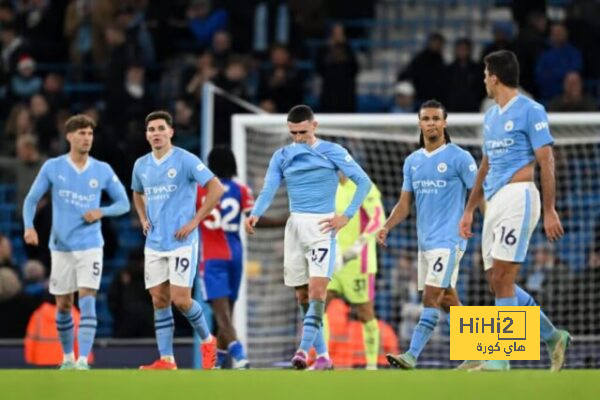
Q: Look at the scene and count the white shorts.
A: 5